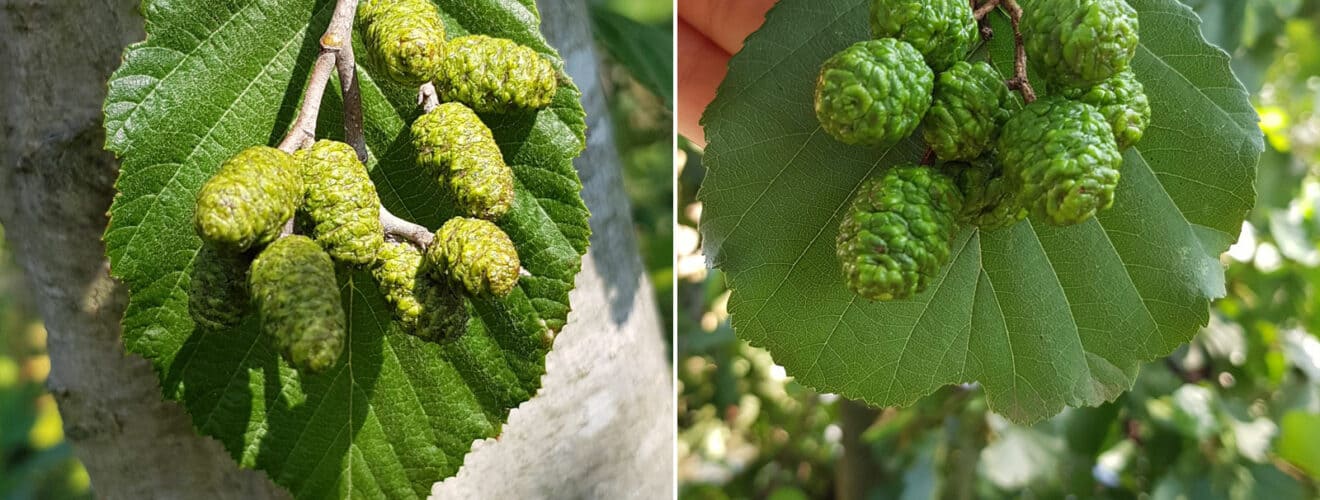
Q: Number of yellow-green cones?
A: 9